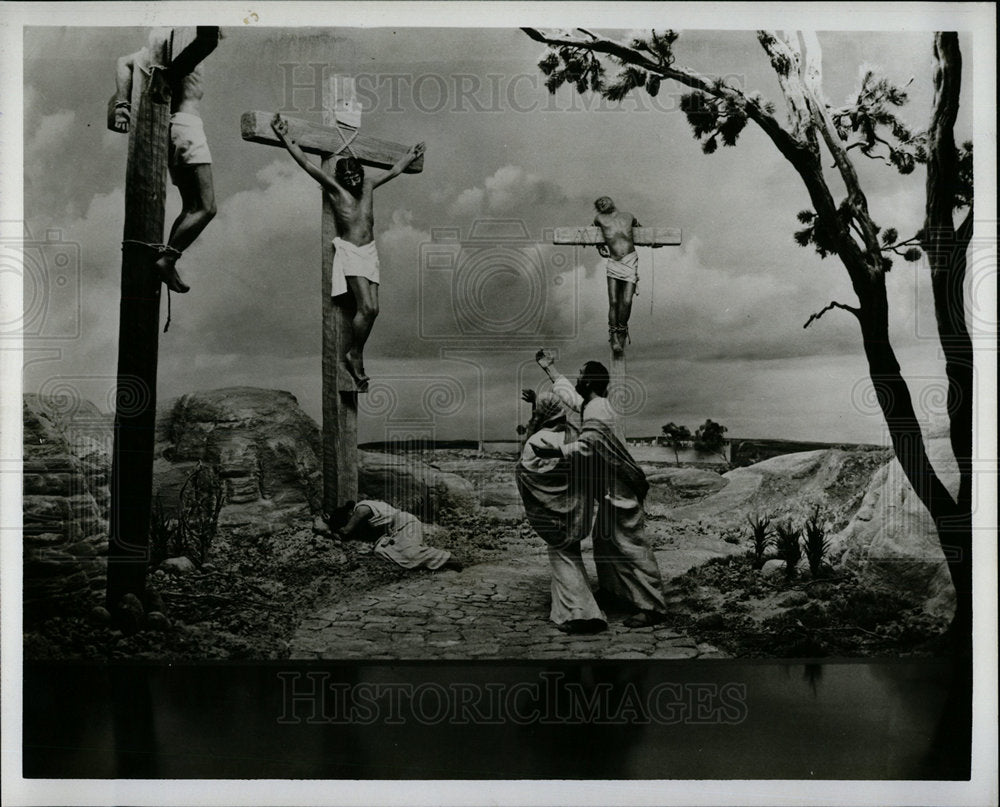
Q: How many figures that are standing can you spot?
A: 2